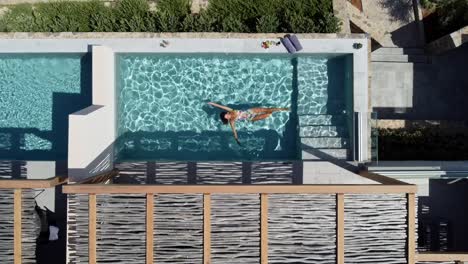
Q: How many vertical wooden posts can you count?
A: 7